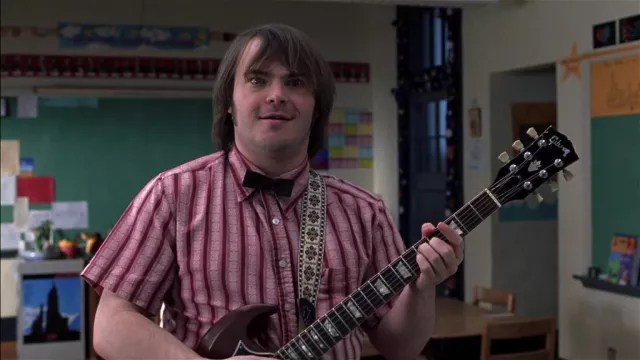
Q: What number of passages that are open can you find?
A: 1